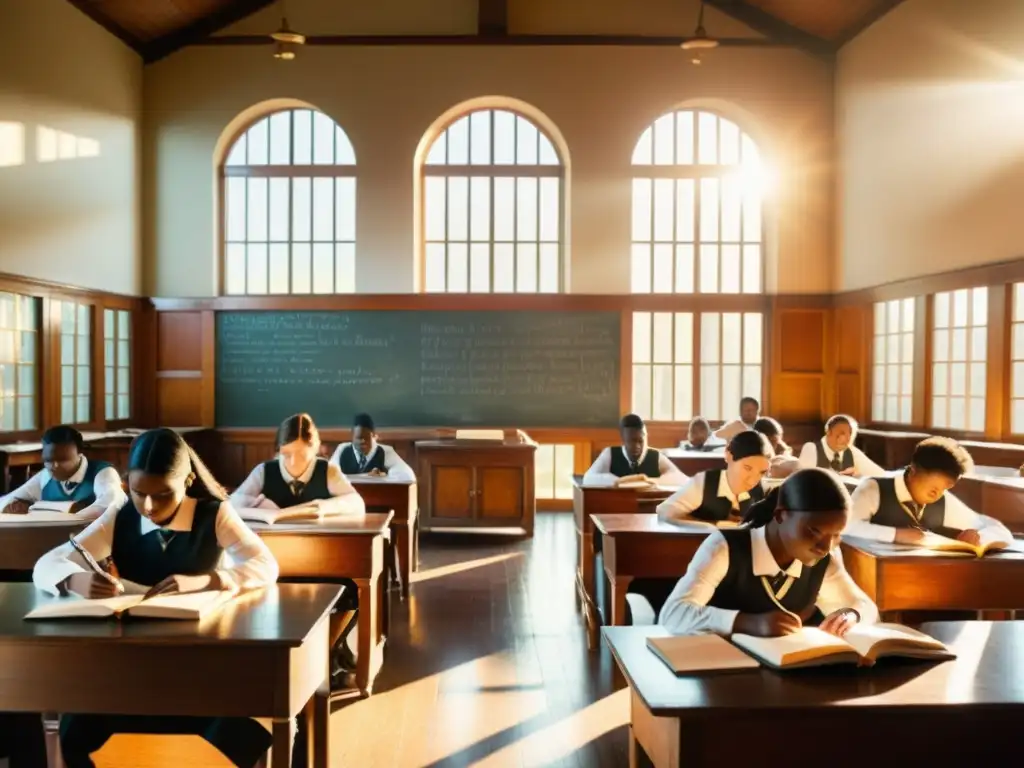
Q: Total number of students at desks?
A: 12